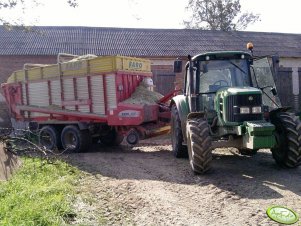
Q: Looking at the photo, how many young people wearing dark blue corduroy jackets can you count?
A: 0